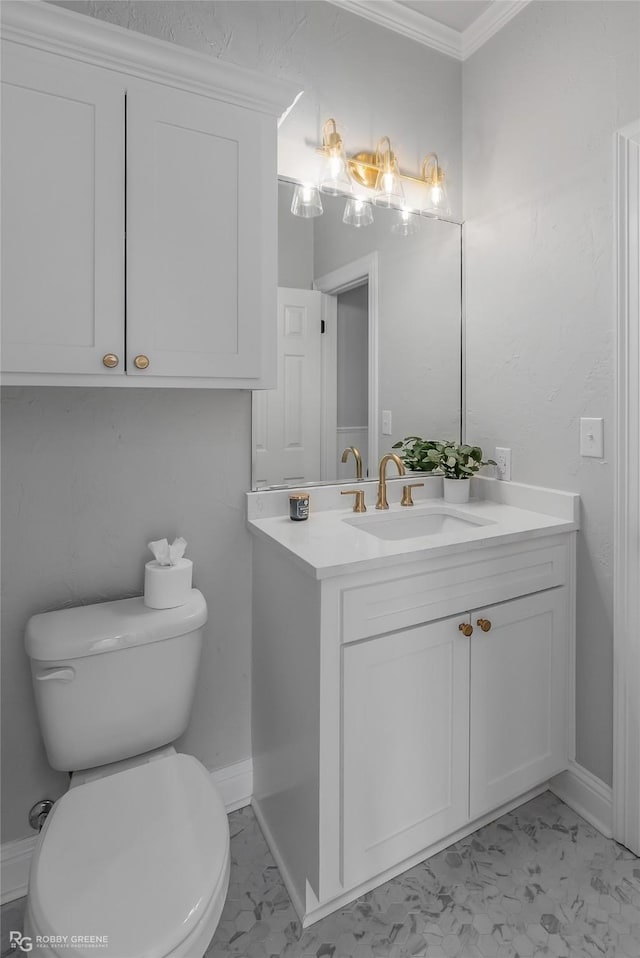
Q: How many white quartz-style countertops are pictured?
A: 1